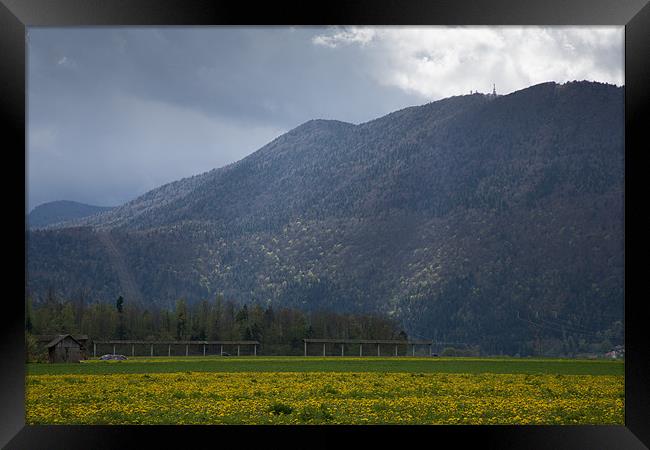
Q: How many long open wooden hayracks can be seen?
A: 2